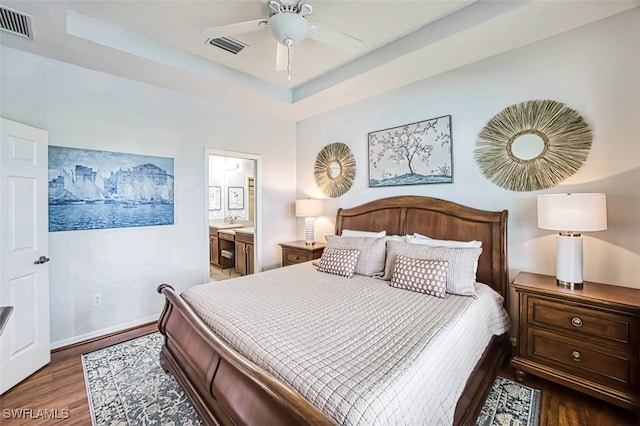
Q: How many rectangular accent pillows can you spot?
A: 2